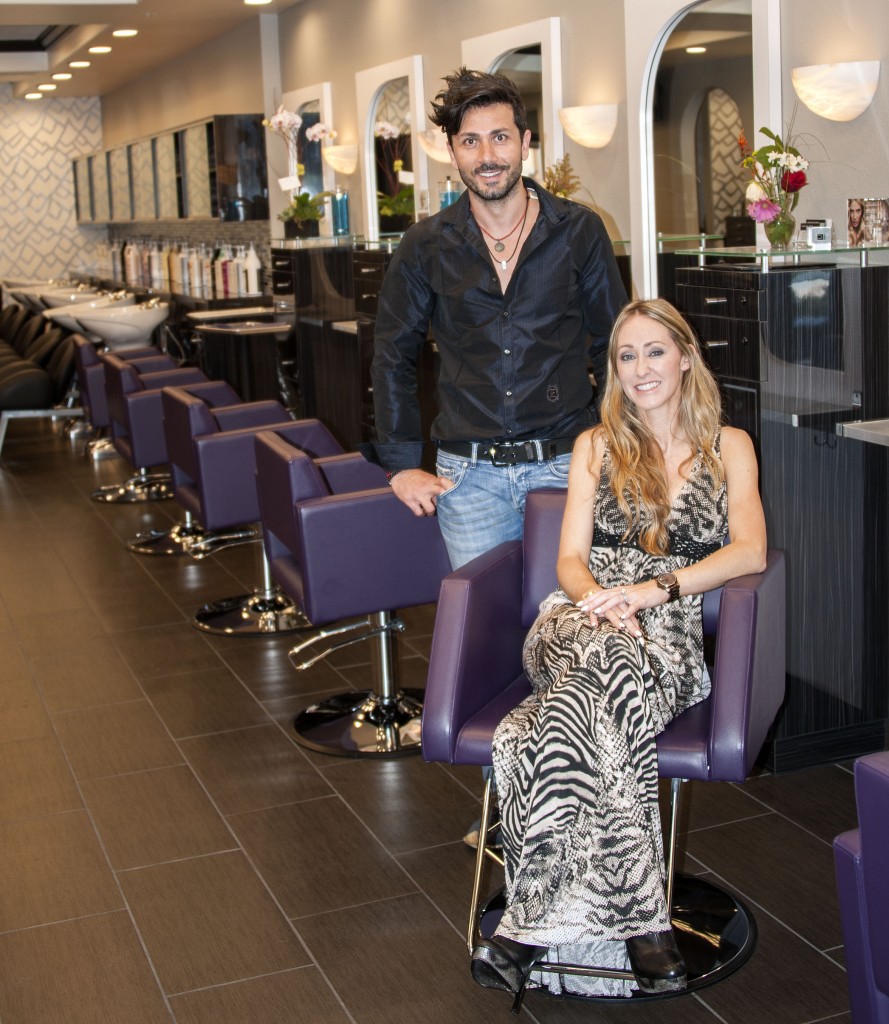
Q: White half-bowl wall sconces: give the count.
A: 4